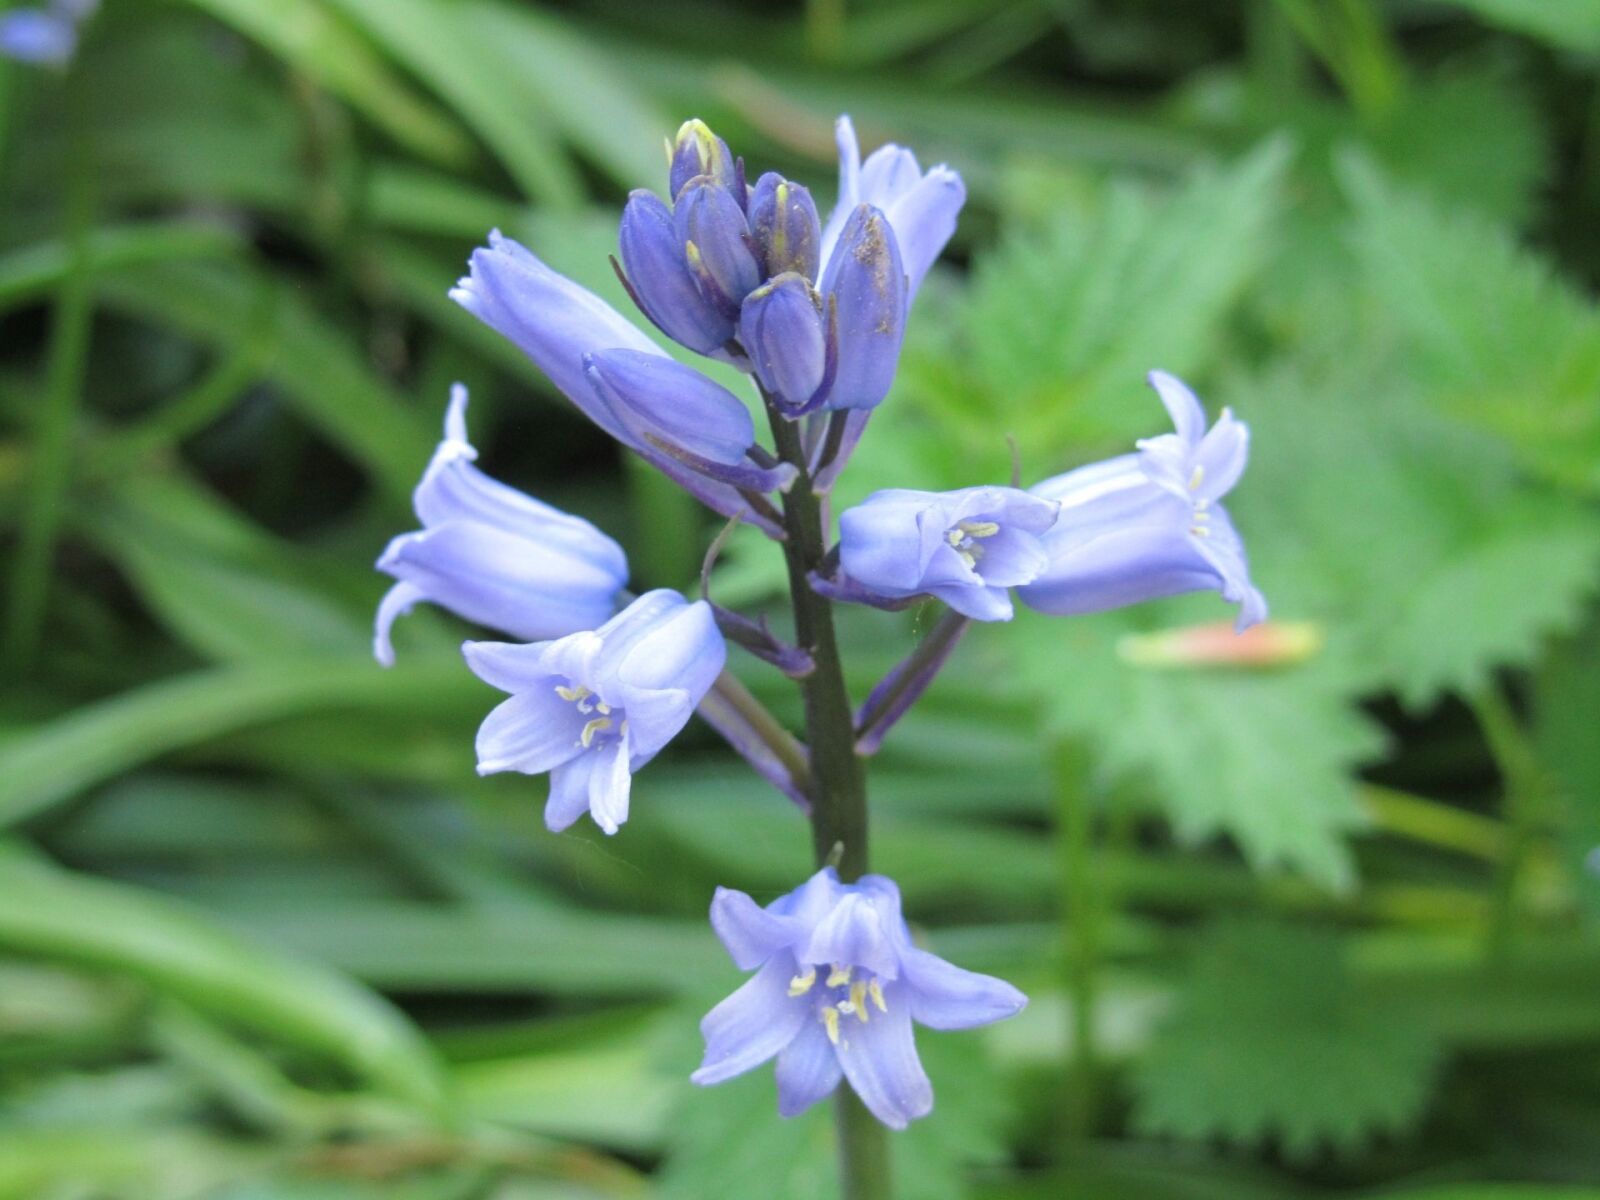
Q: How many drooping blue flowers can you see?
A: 5